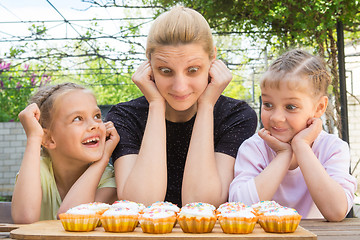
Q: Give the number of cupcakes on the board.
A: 12